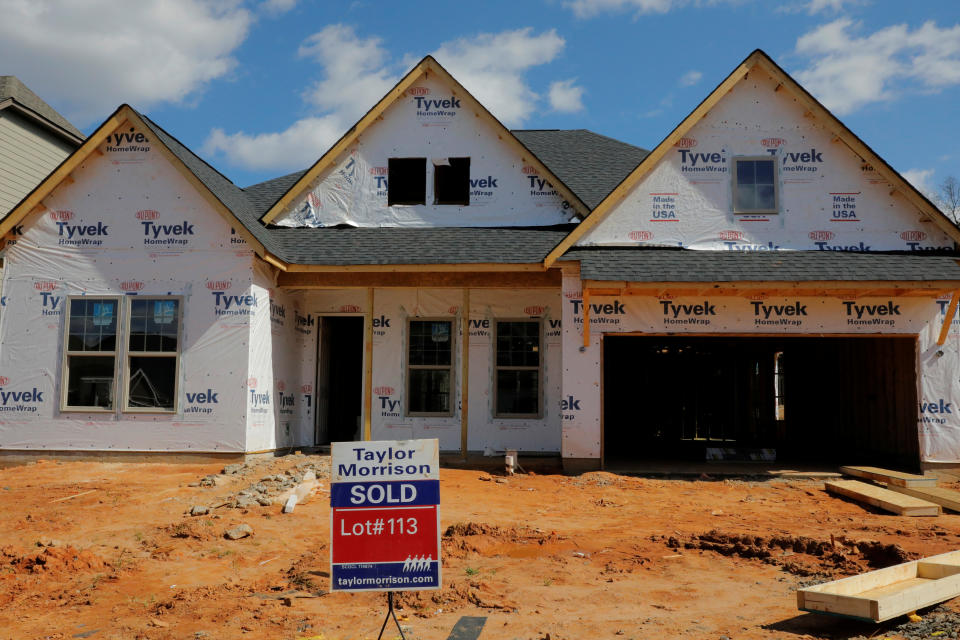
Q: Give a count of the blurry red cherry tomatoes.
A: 0